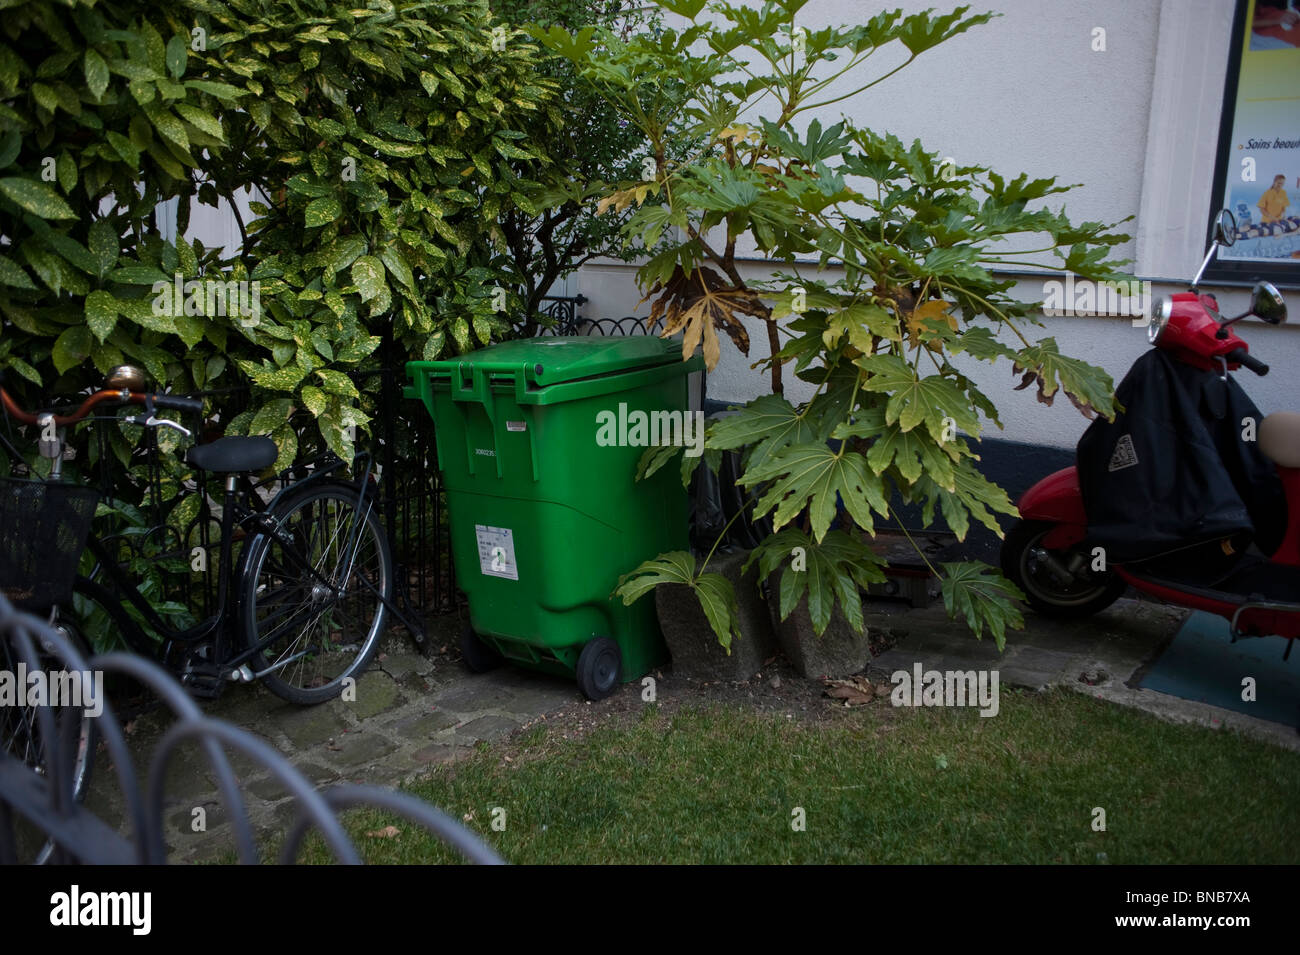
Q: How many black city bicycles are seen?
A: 1